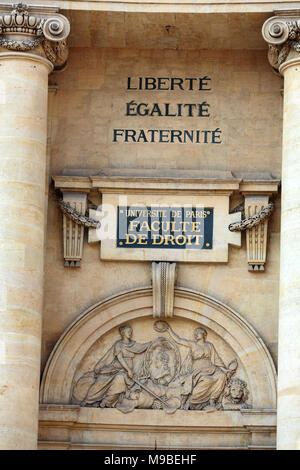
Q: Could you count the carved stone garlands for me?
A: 2